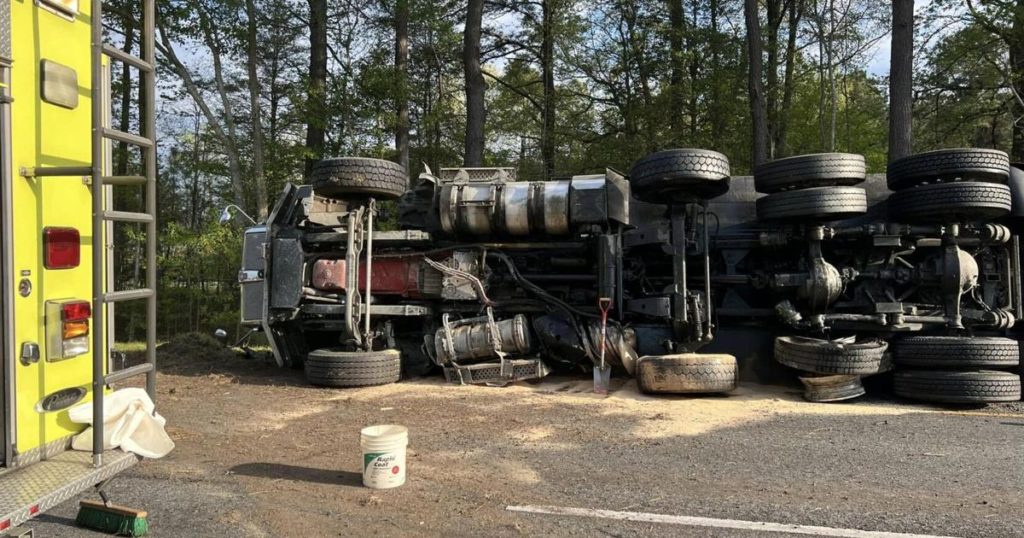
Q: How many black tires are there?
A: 11